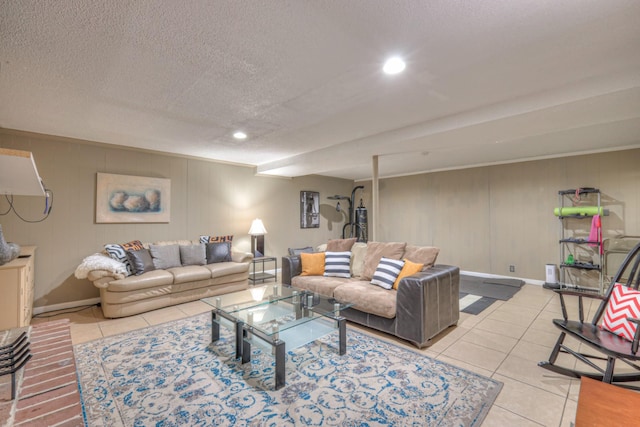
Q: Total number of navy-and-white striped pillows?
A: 2